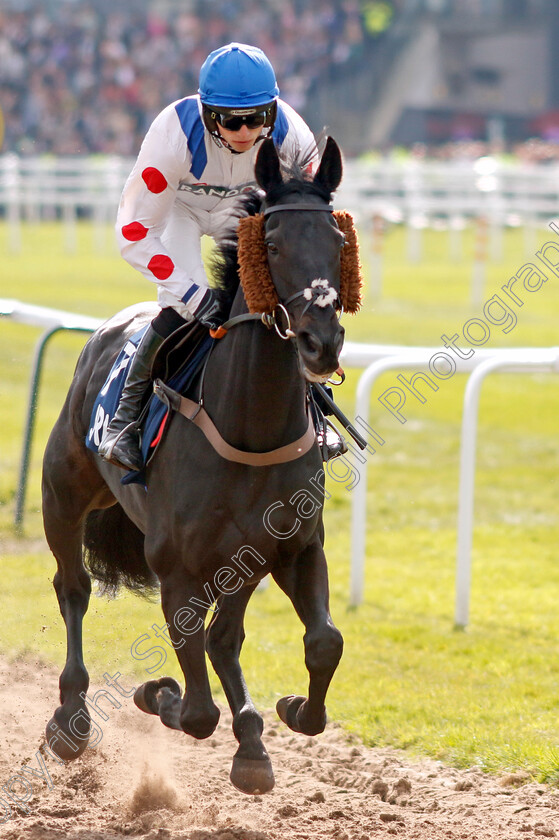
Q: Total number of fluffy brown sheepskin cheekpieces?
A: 2